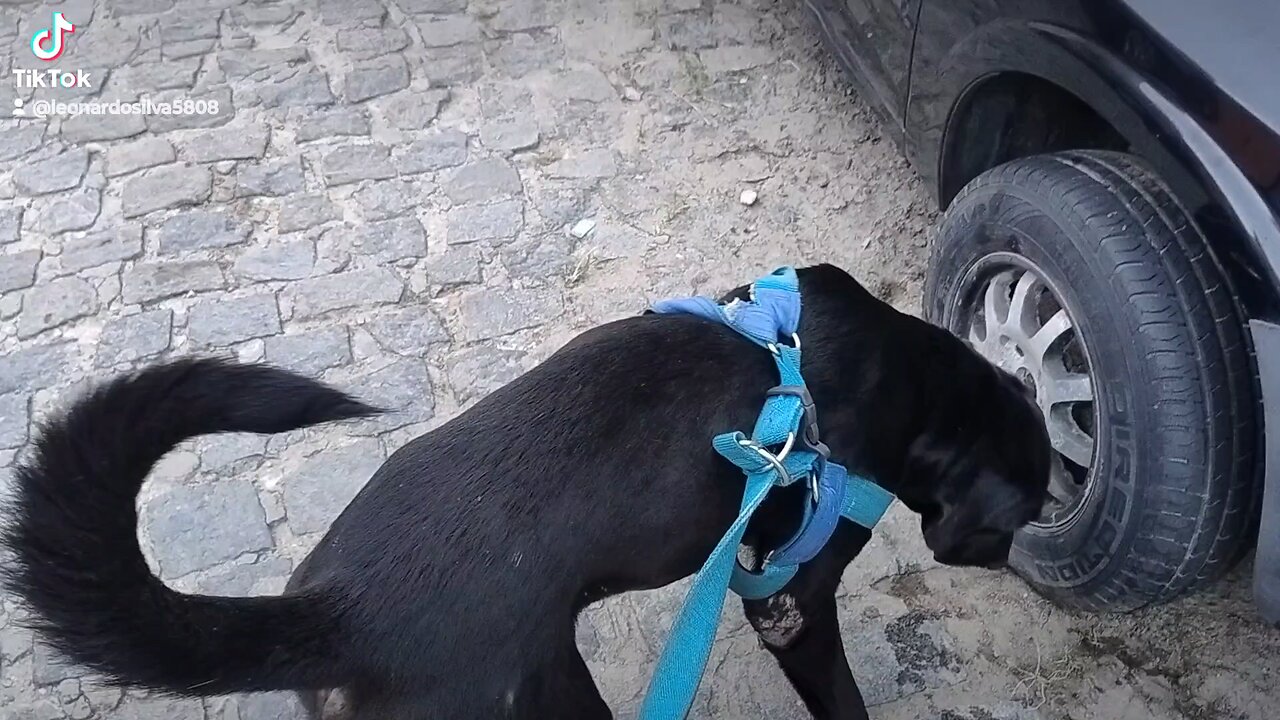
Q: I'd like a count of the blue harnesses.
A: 1